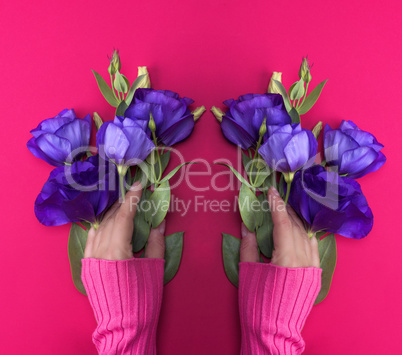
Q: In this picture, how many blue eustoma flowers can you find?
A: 8